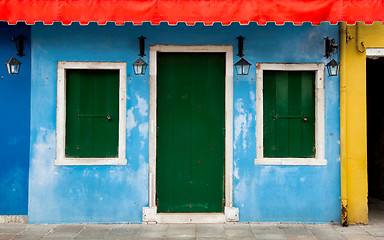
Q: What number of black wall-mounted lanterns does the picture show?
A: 4